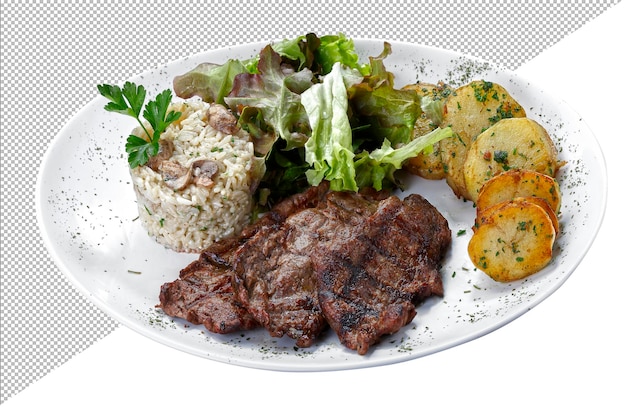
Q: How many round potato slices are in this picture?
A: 6